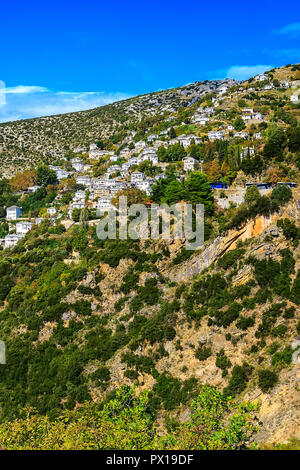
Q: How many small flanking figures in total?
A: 0